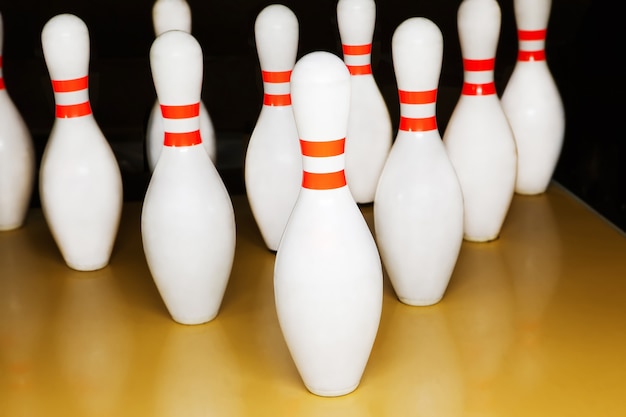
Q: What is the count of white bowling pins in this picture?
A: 10